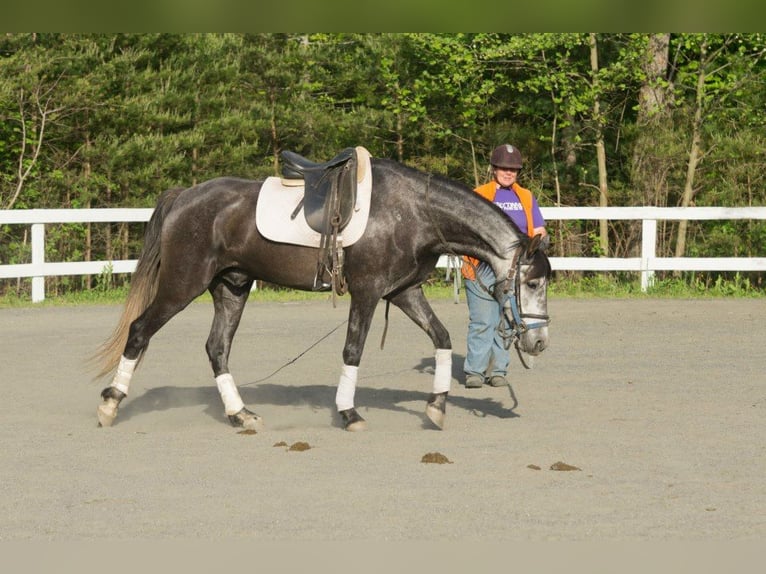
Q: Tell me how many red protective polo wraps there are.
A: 0